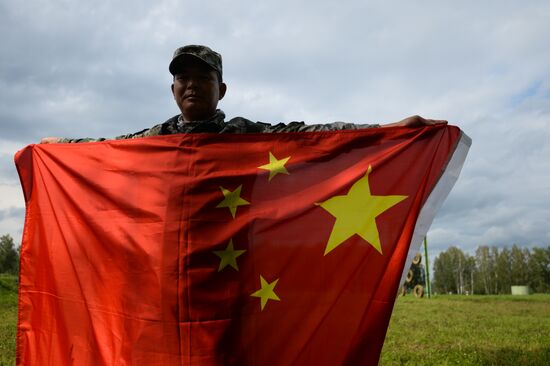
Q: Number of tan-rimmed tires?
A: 4